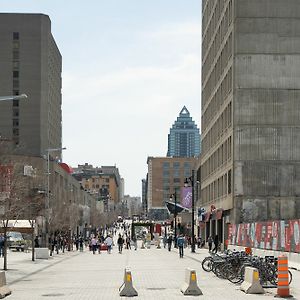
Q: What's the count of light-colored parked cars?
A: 1